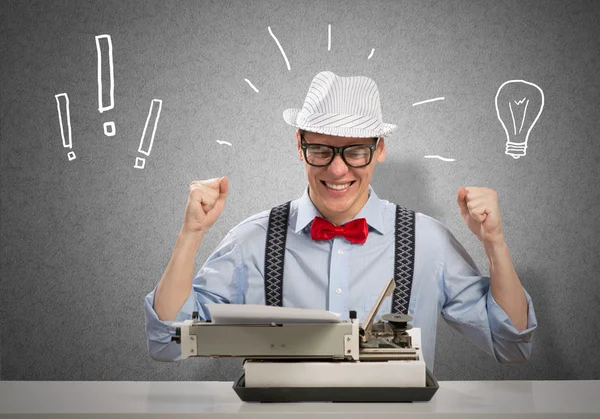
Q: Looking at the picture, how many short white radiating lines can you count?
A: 7